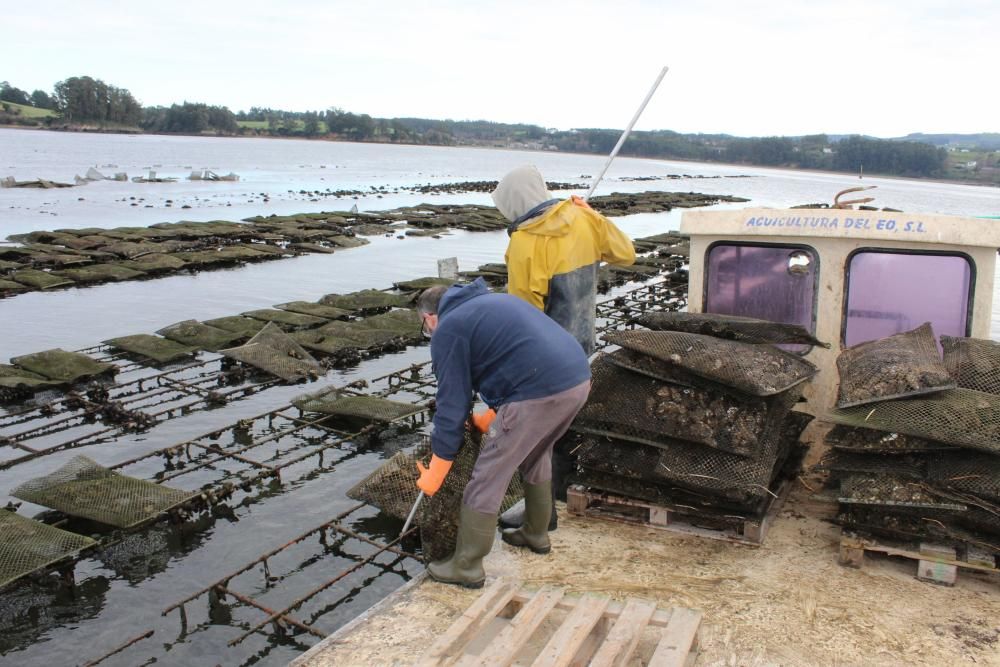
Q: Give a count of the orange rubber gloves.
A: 3